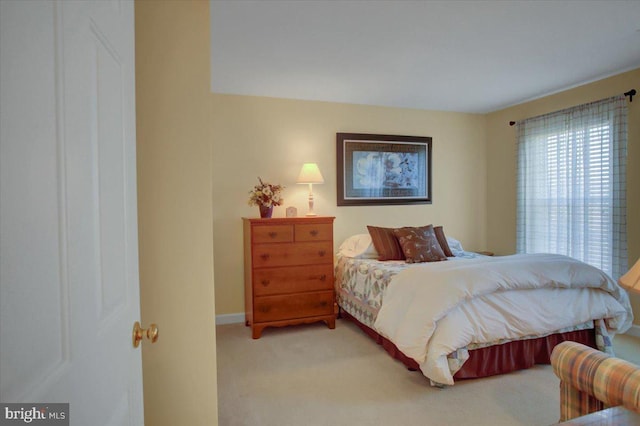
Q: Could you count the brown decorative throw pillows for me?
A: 3